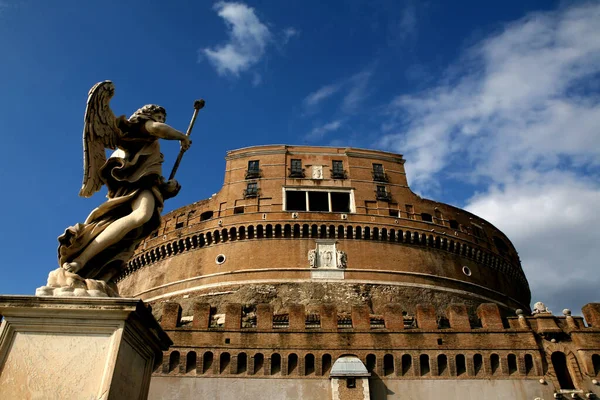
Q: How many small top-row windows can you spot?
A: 4